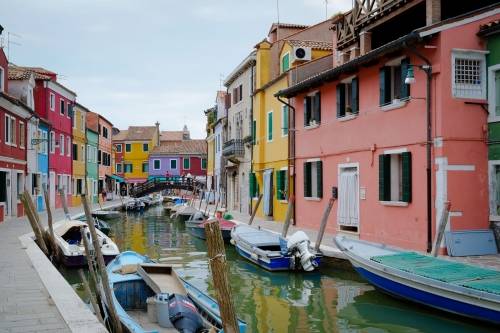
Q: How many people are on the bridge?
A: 3